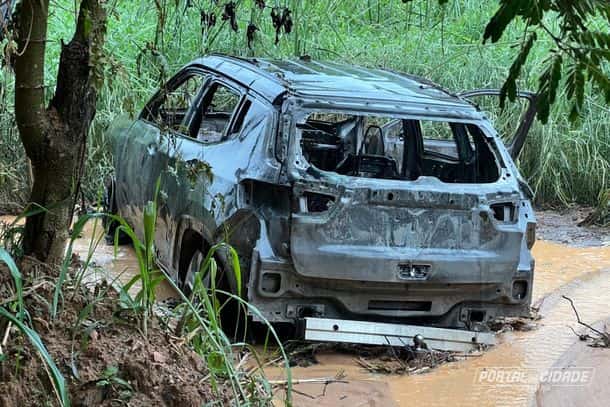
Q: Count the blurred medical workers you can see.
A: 0